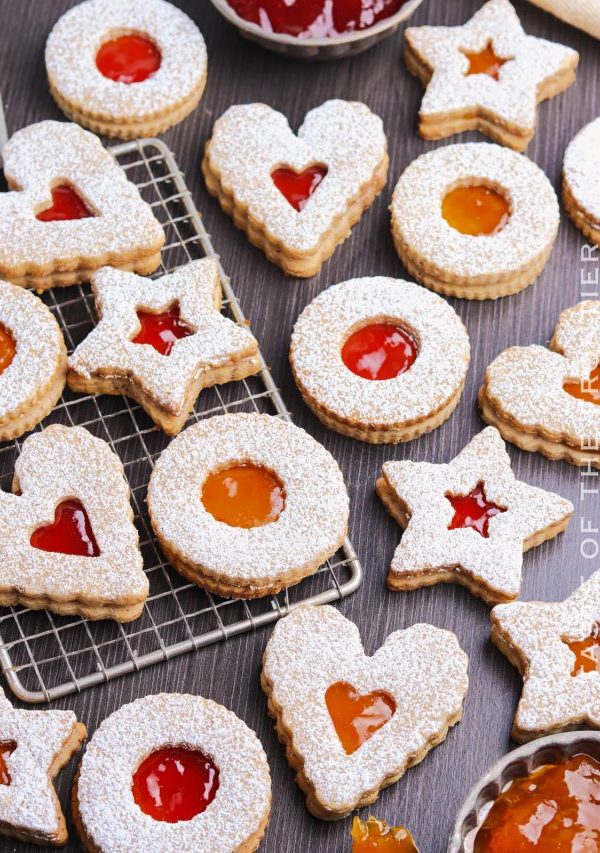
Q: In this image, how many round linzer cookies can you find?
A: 7